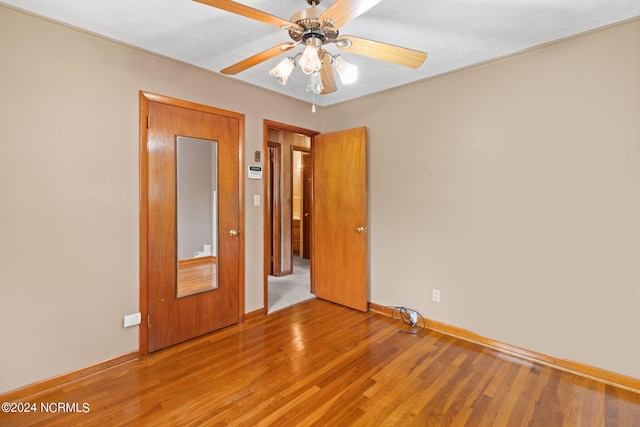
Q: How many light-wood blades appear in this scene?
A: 5